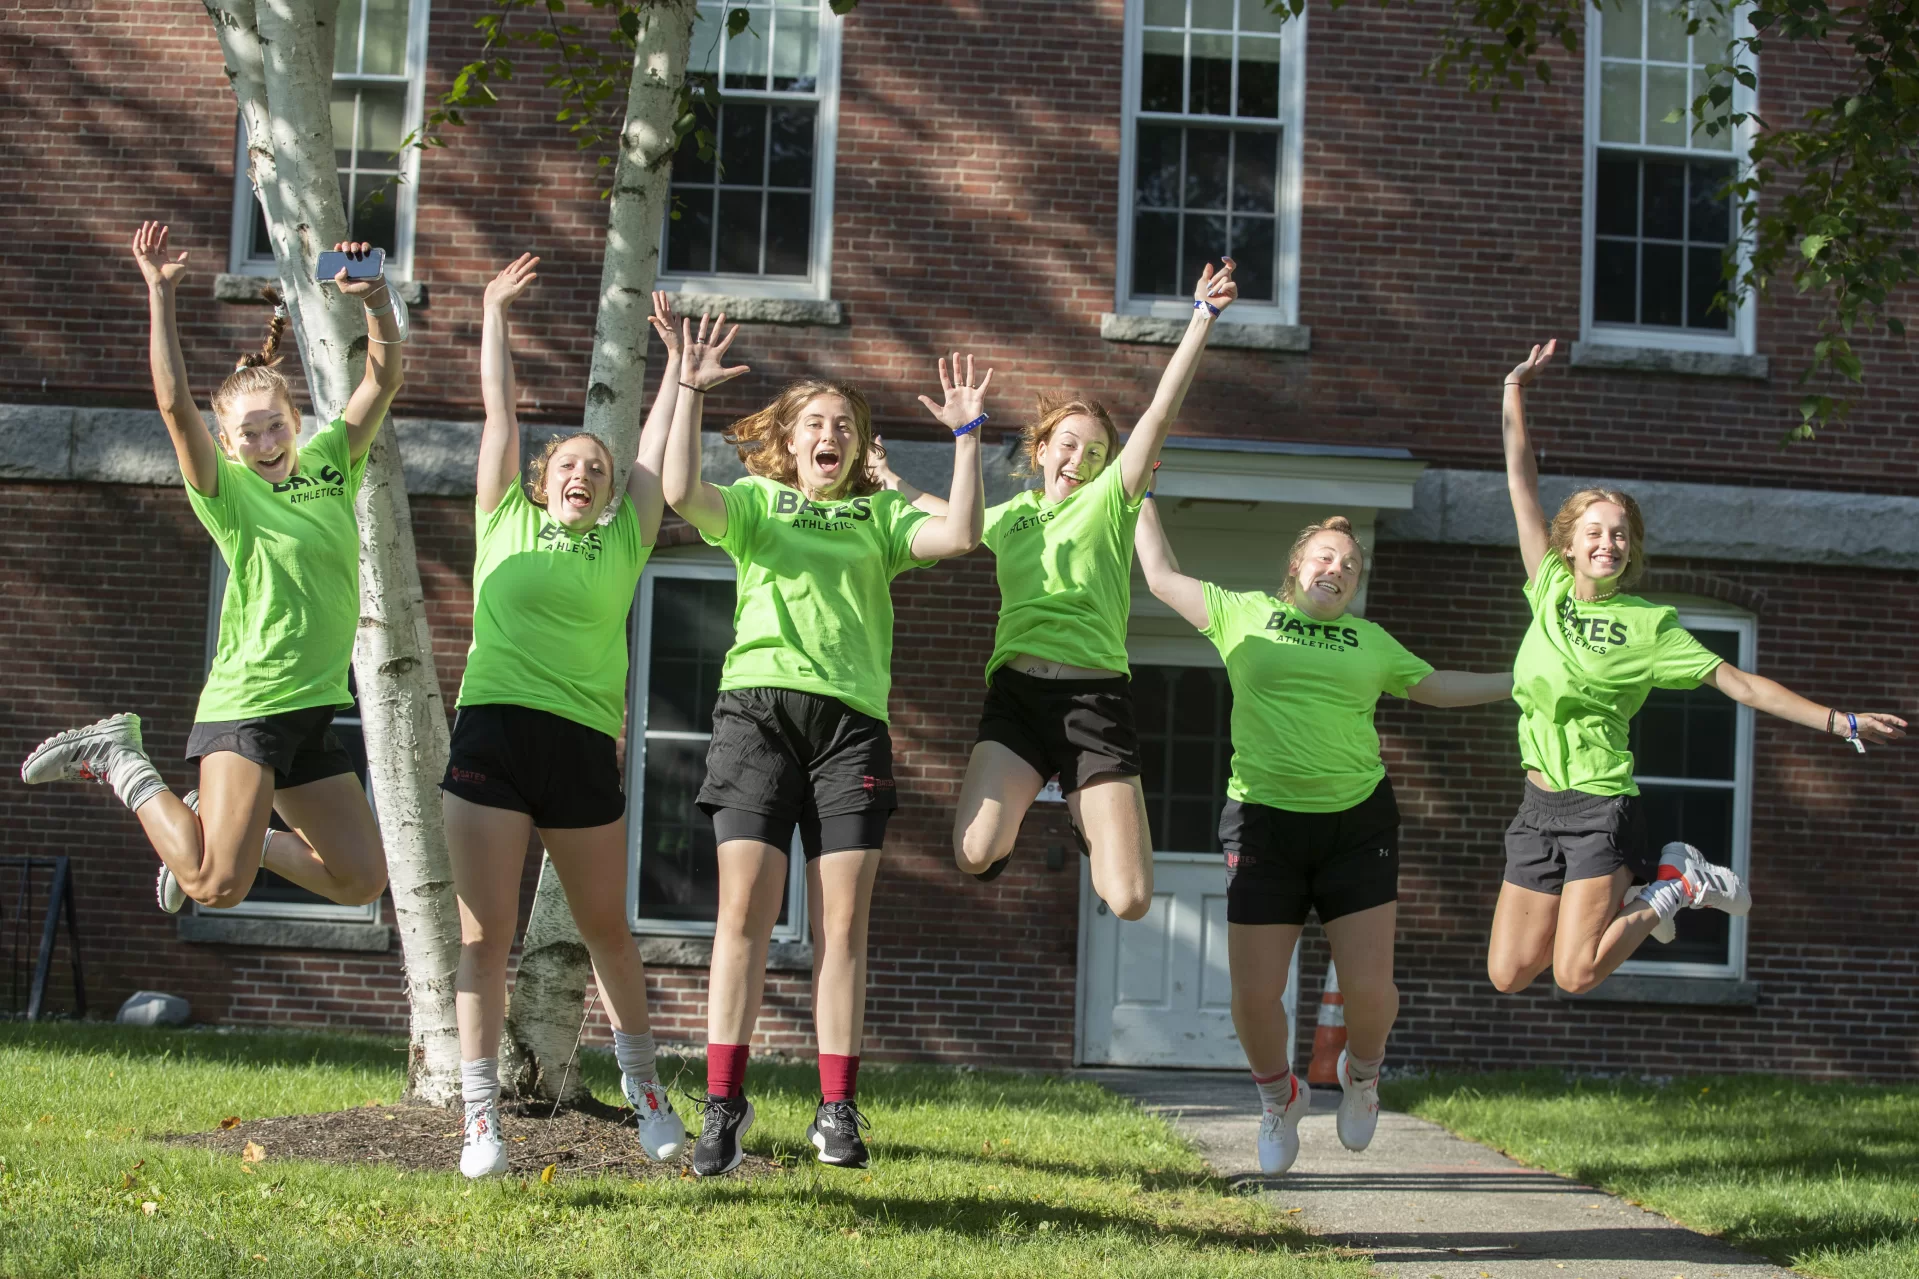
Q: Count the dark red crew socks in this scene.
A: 2